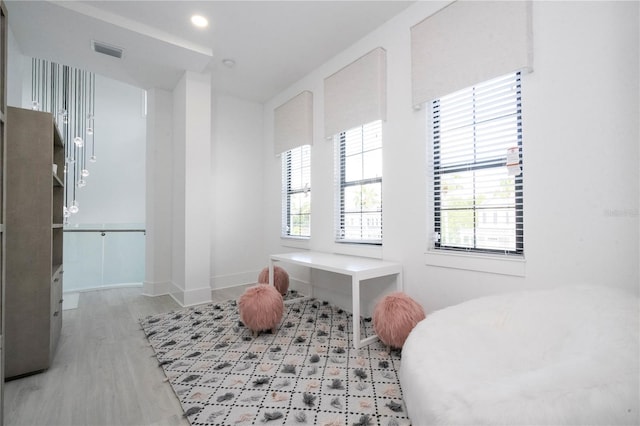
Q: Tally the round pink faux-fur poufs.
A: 3